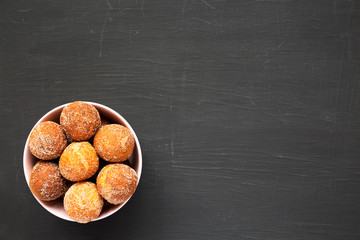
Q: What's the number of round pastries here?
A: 7